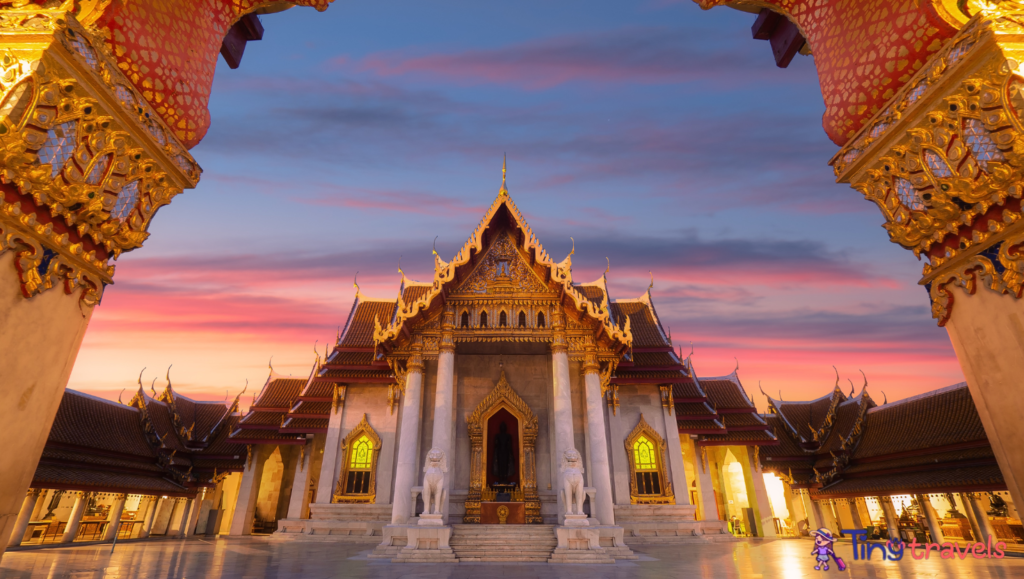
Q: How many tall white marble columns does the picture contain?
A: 4